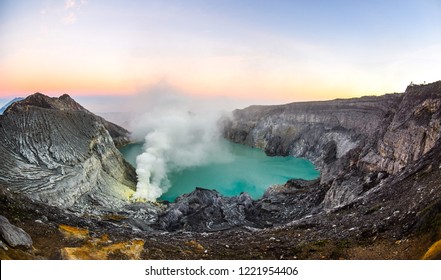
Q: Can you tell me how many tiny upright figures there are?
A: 2